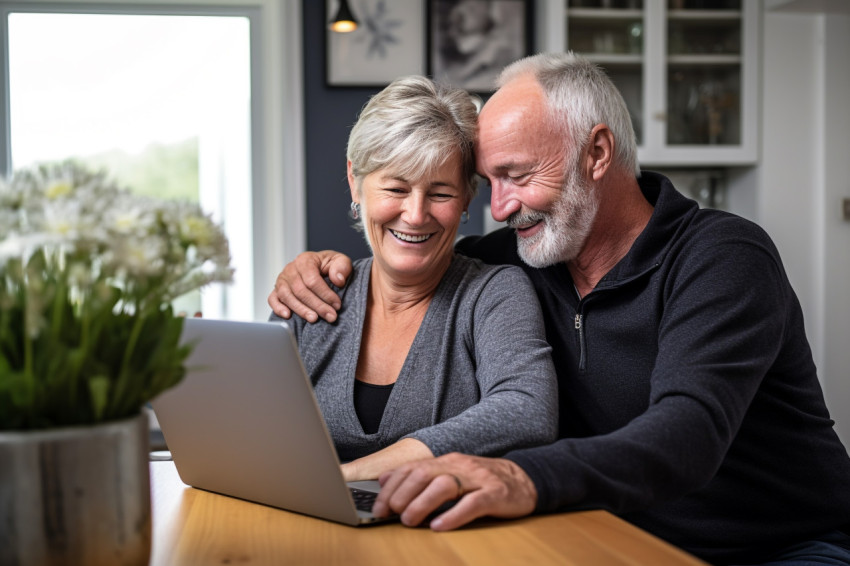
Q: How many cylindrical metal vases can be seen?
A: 1